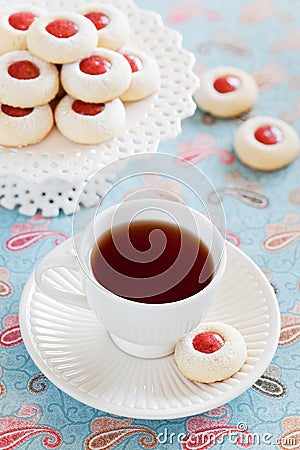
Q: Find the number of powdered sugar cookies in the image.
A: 11